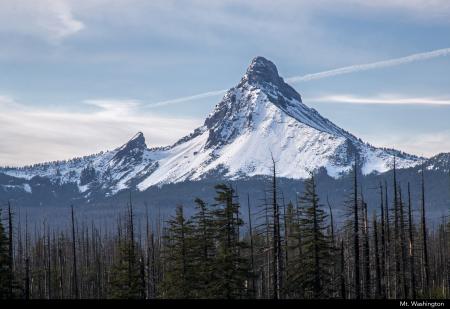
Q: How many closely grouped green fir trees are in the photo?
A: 3